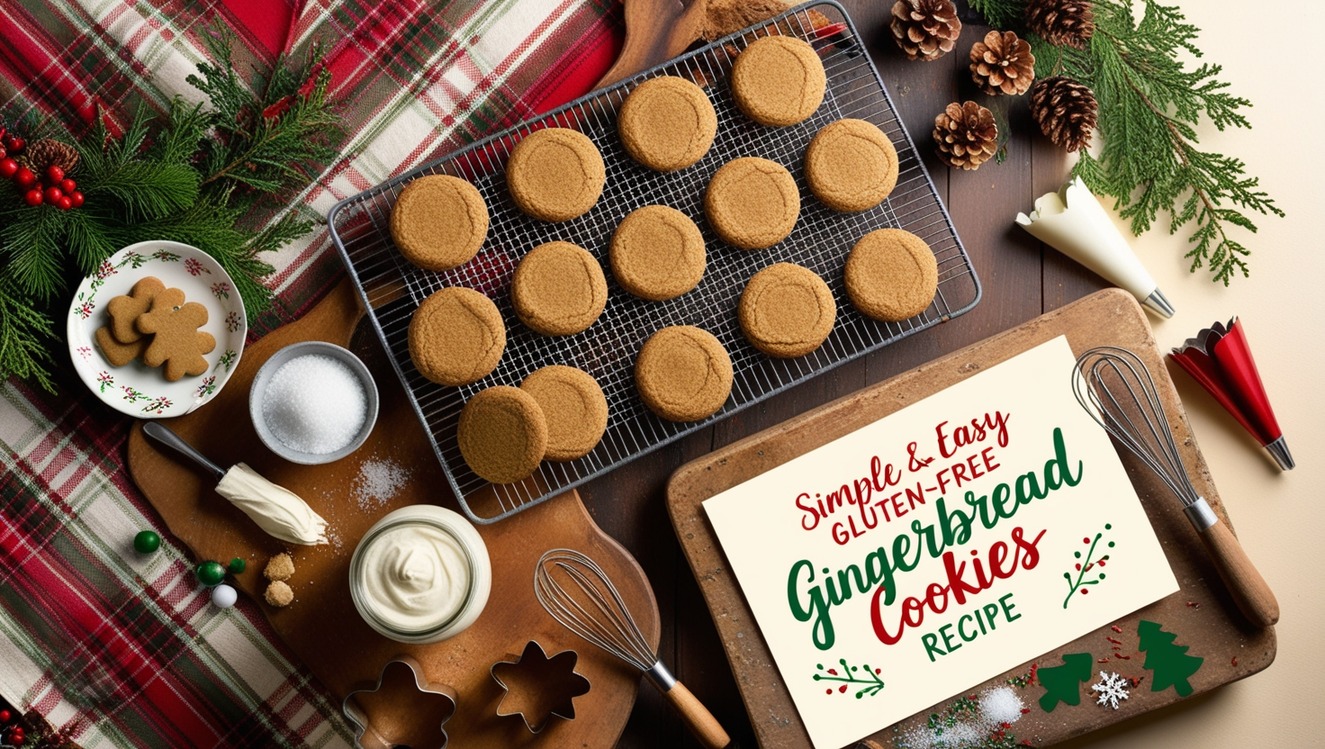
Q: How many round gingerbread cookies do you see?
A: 14